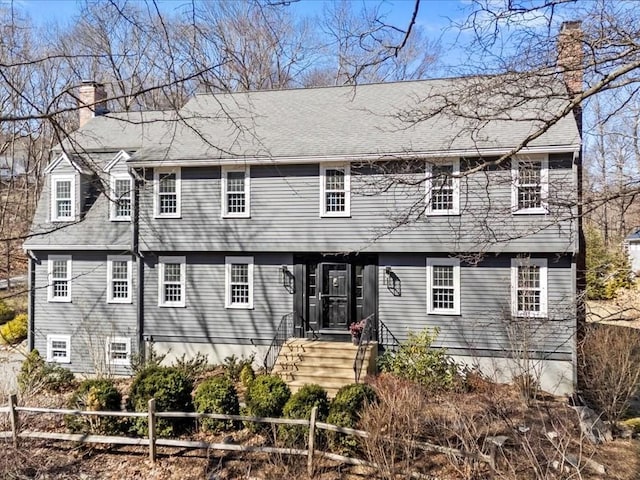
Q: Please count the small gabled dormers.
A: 2